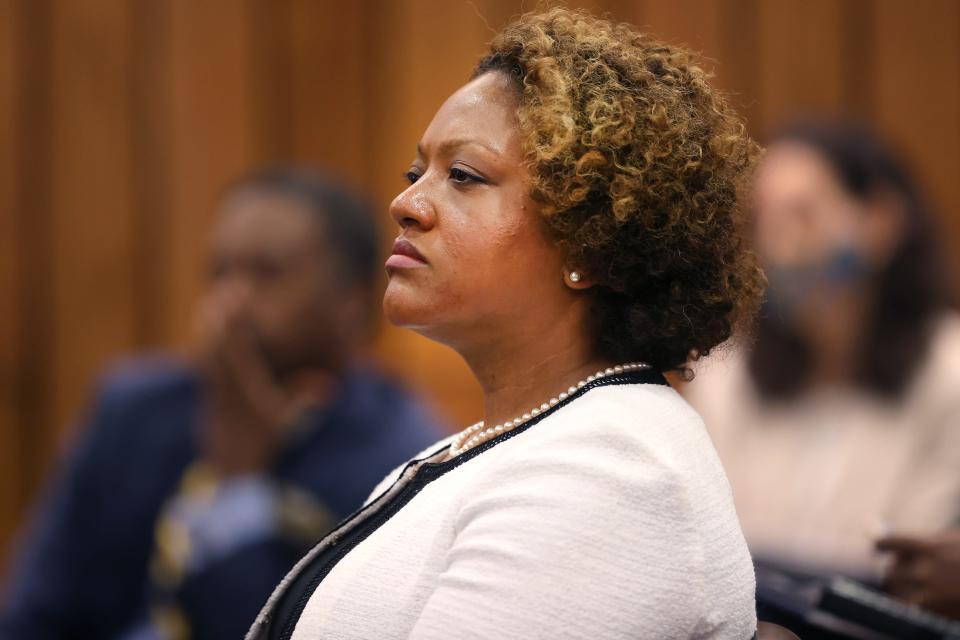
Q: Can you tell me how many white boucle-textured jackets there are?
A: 1